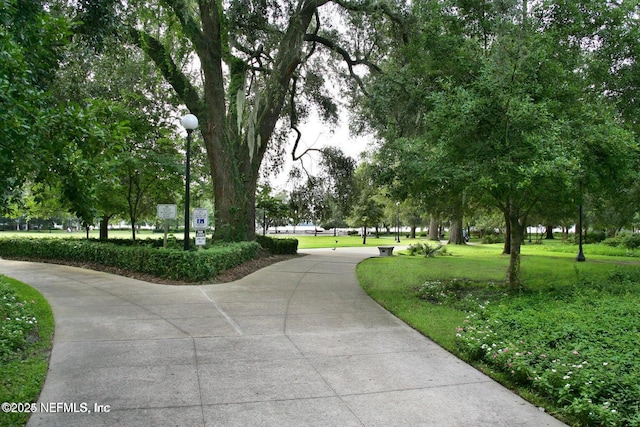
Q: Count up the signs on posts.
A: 3